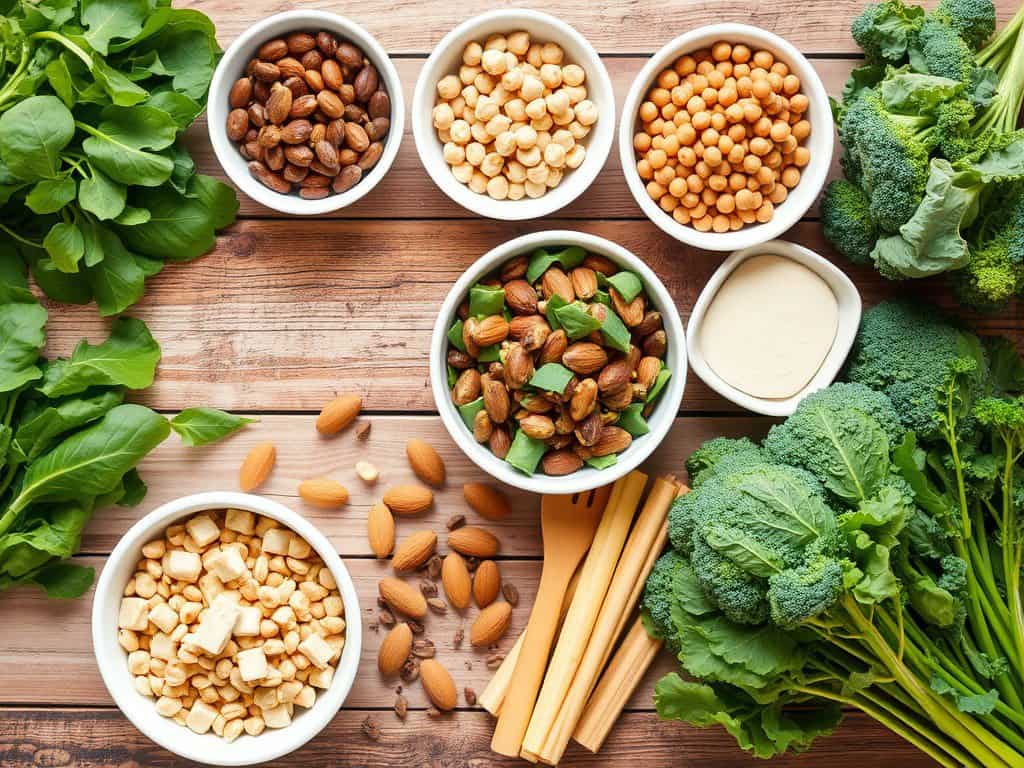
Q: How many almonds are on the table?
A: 15